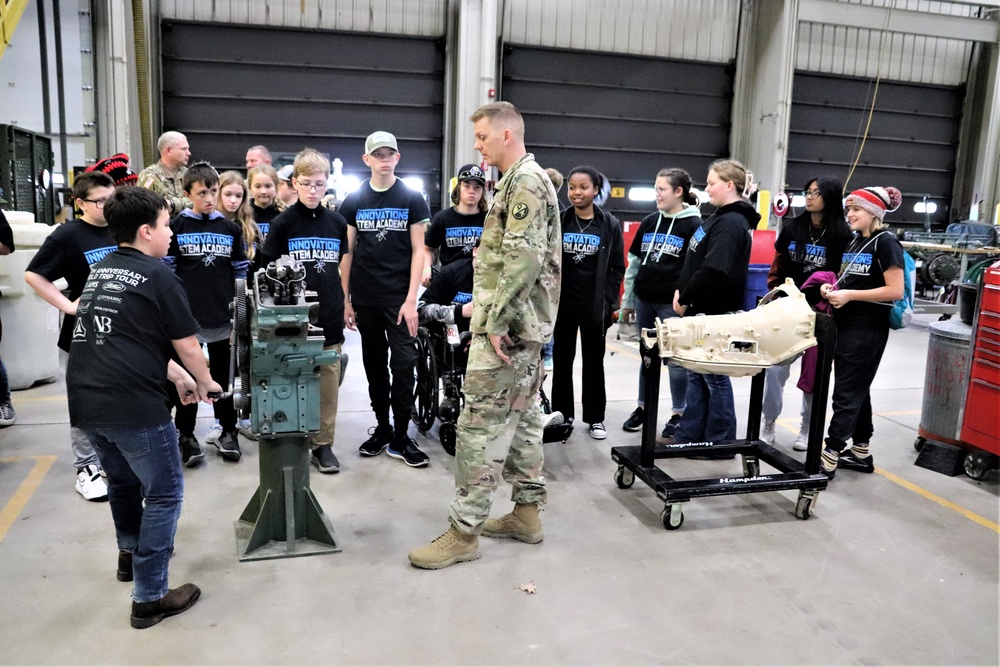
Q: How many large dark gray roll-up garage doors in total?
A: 3